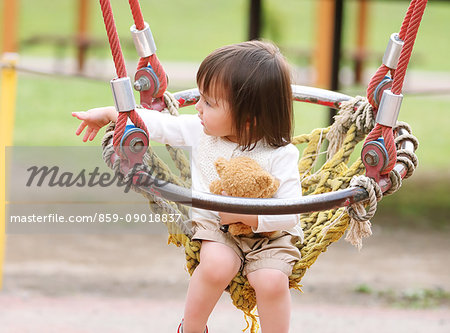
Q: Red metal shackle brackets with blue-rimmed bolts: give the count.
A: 4